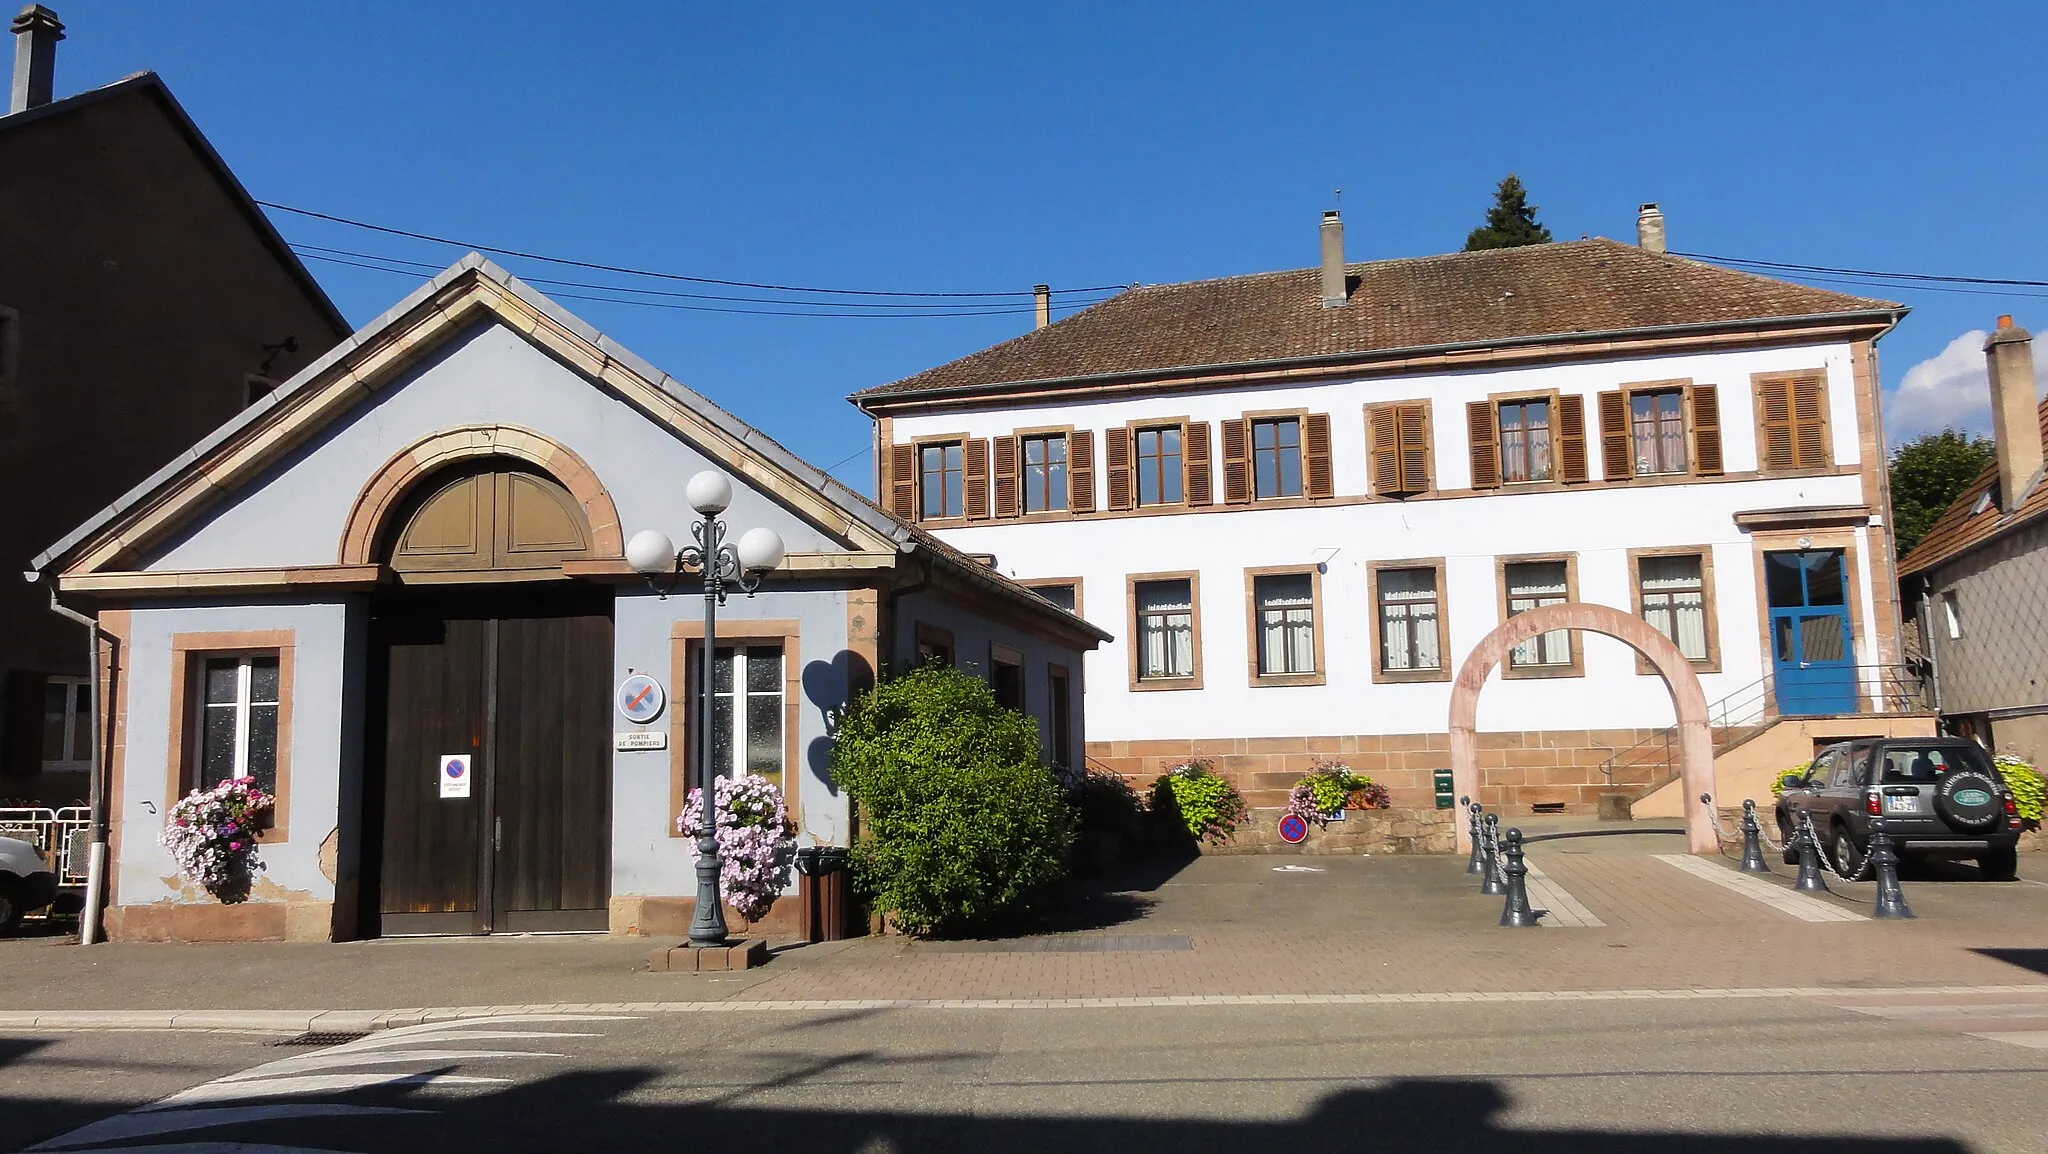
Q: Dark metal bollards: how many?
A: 6